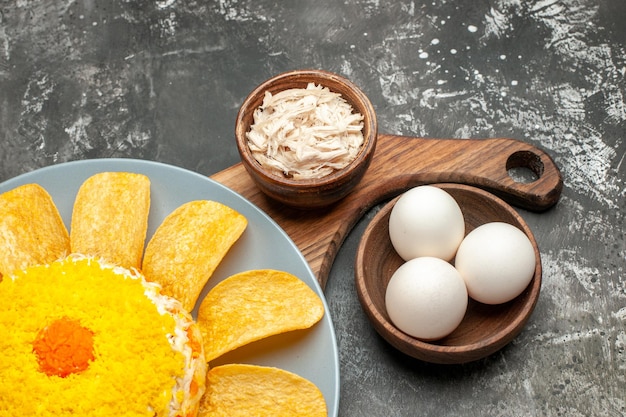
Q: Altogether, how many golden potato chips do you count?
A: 5